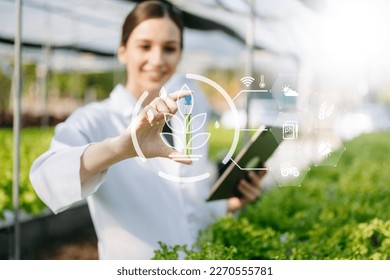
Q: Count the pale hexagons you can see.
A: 5